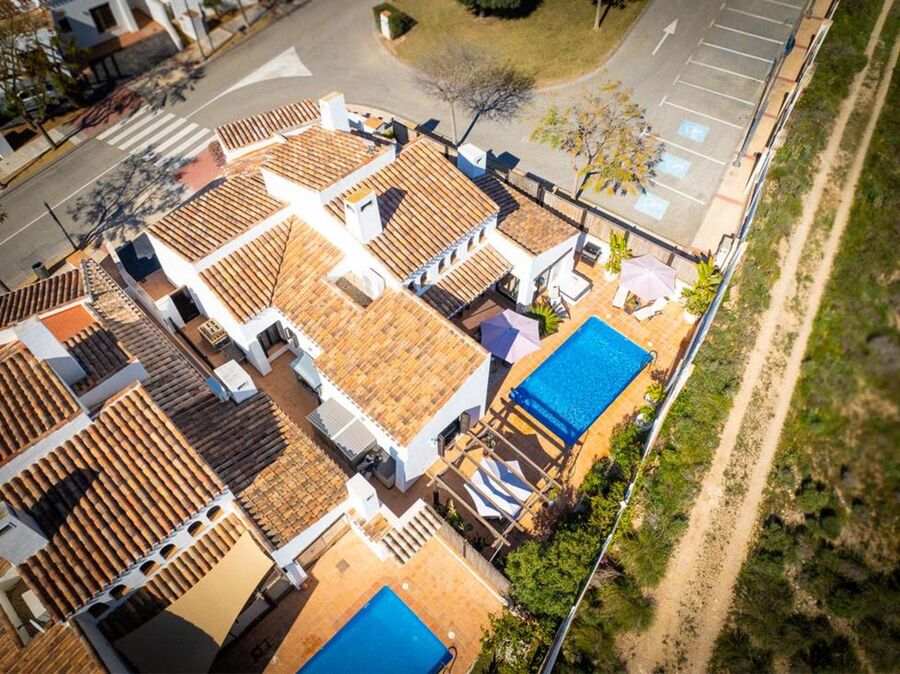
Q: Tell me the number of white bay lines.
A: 9